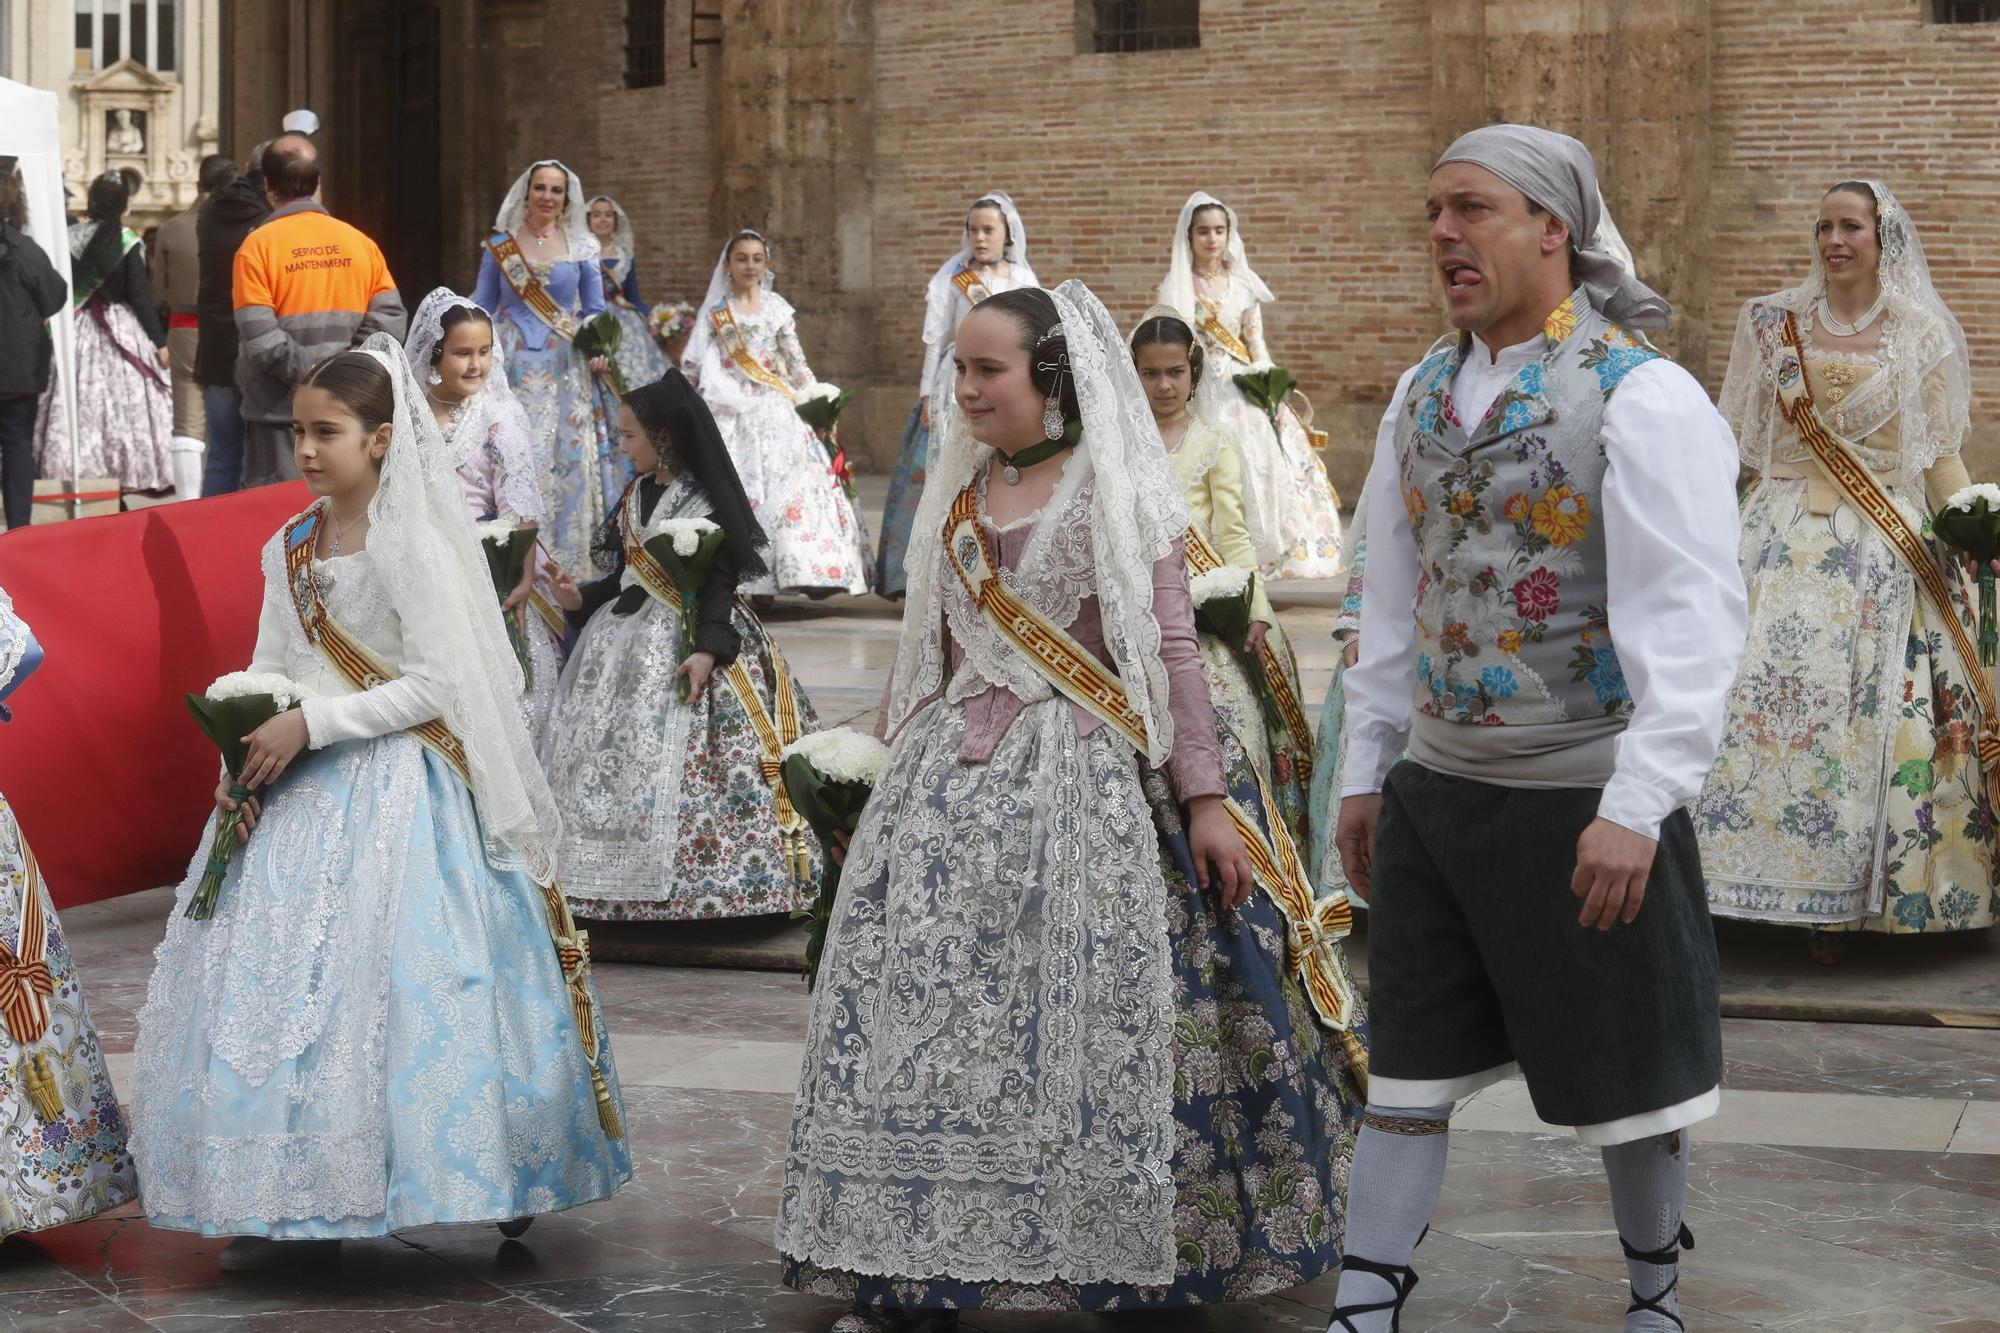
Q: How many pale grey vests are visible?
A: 1